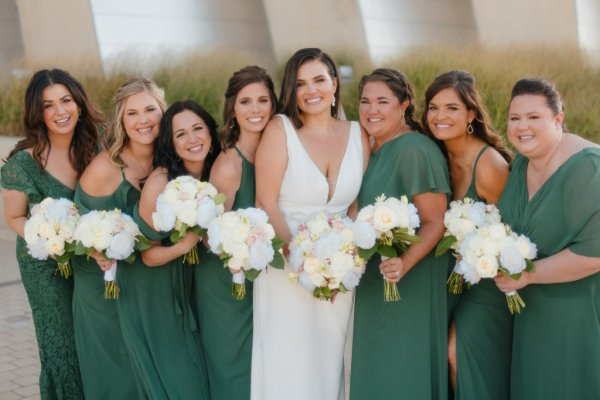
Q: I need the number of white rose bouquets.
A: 8